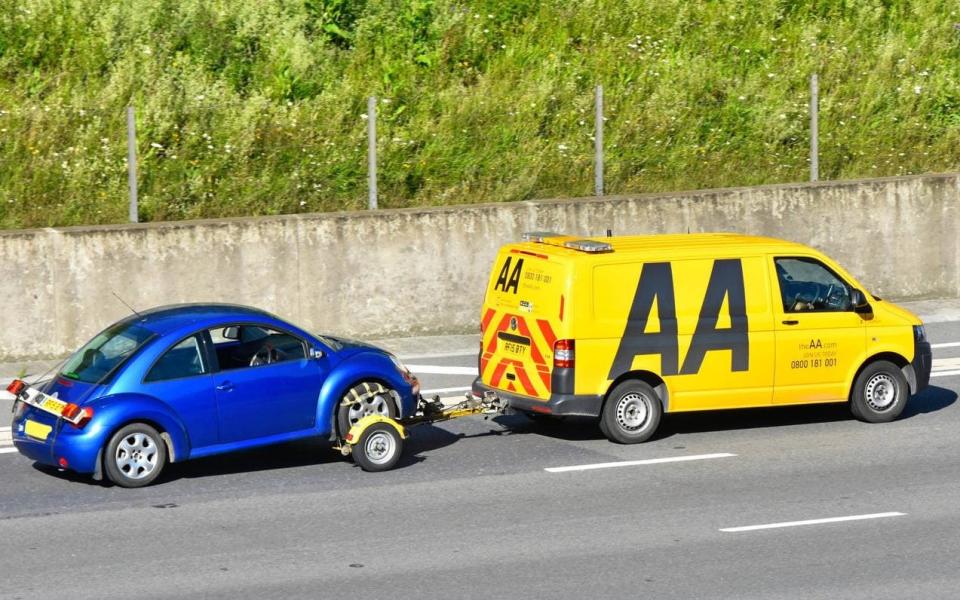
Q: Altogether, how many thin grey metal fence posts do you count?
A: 4